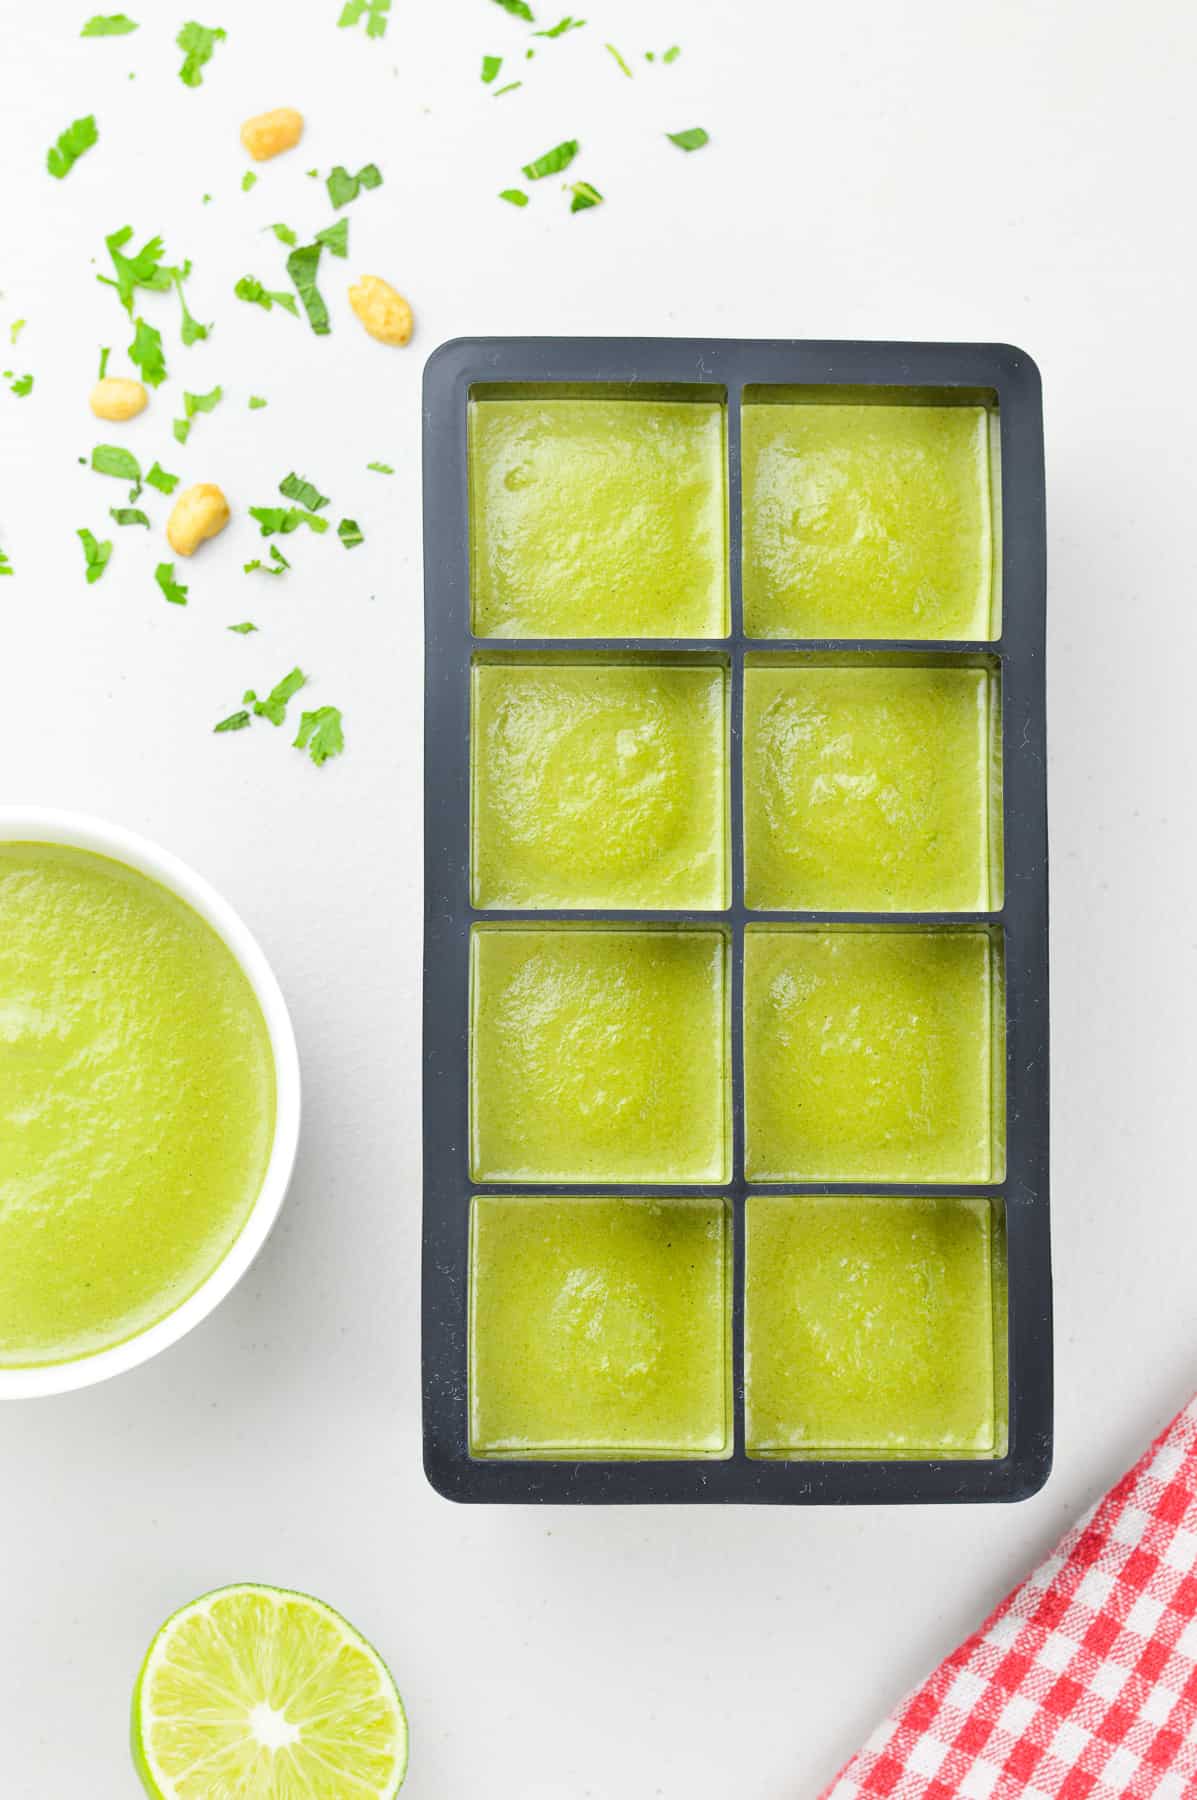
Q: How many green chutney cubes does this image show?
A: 8